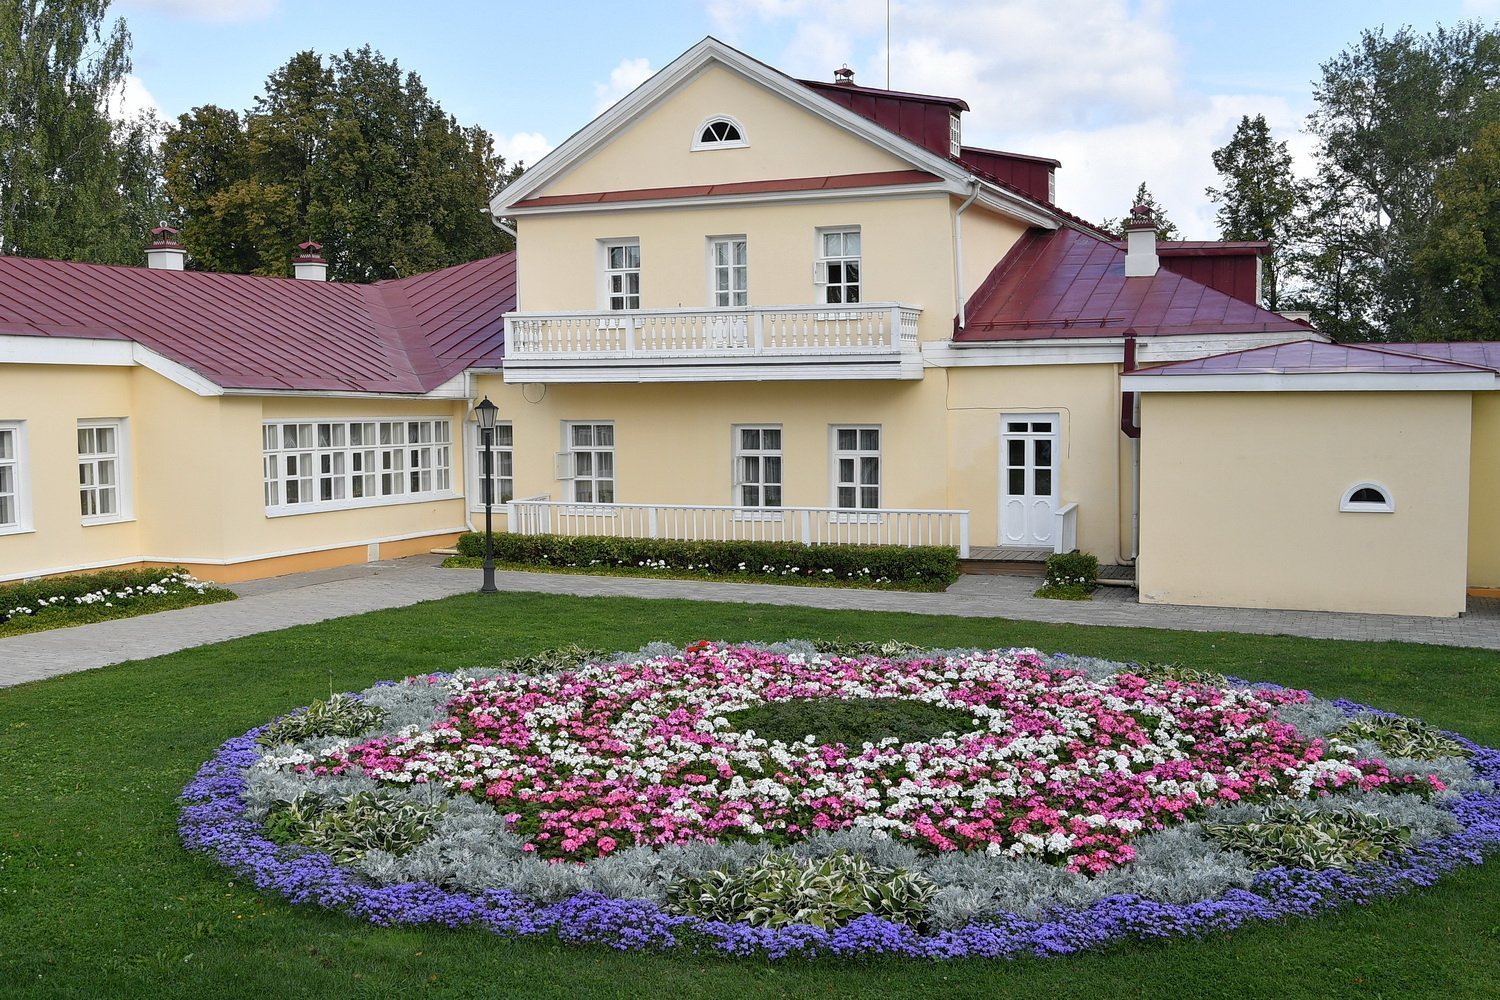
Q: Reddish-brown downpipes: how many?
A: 1